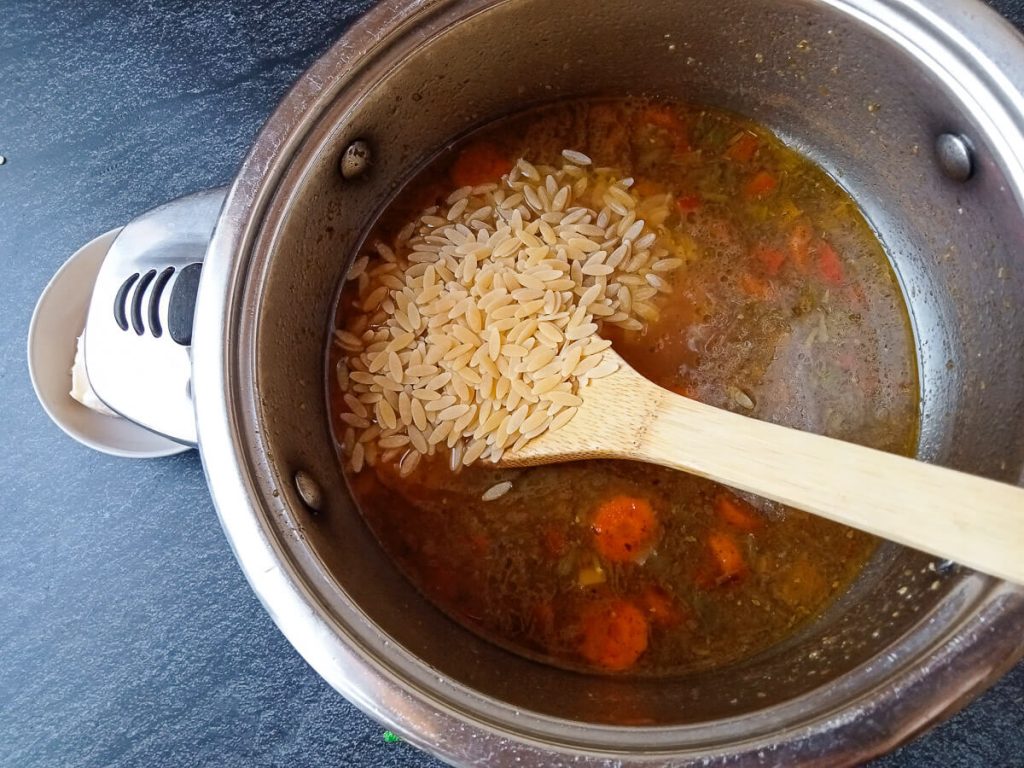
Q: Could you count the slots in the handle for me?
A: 3